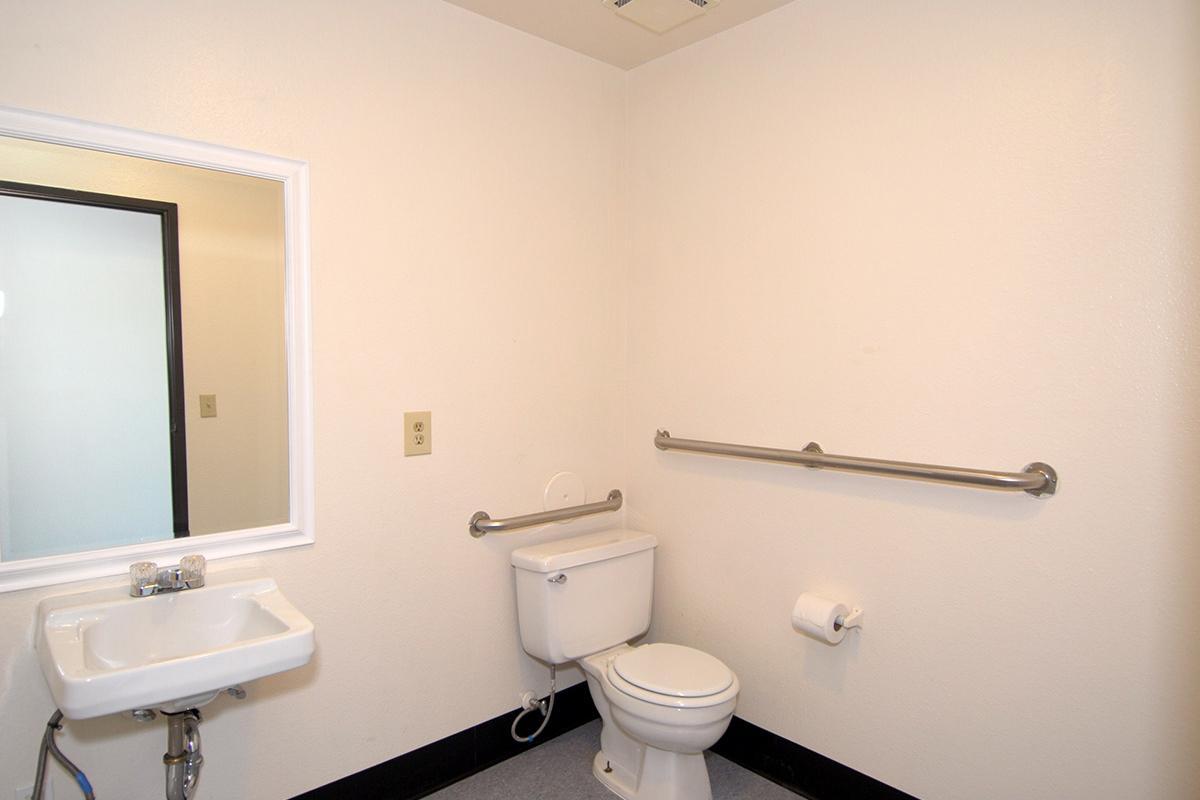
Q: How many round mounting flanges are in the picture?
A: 5